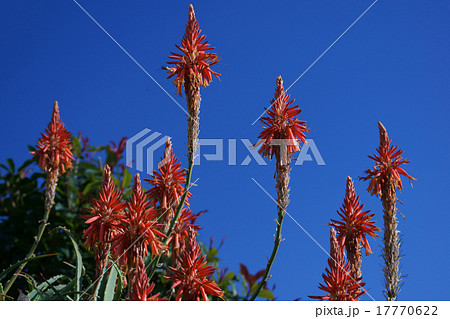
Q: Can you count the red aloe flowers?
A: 12